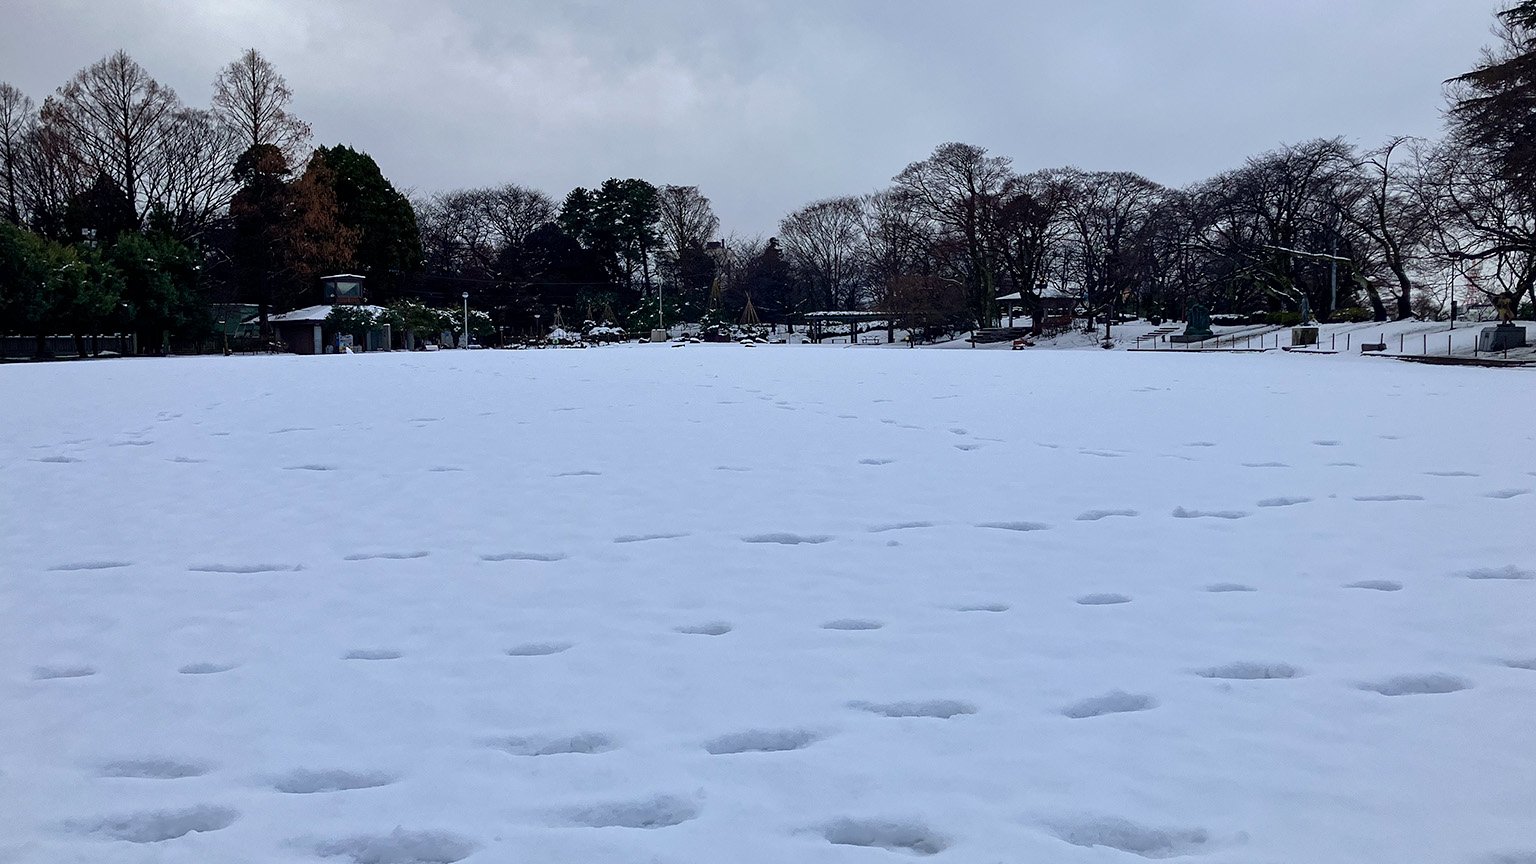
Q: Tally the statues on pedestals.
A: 3